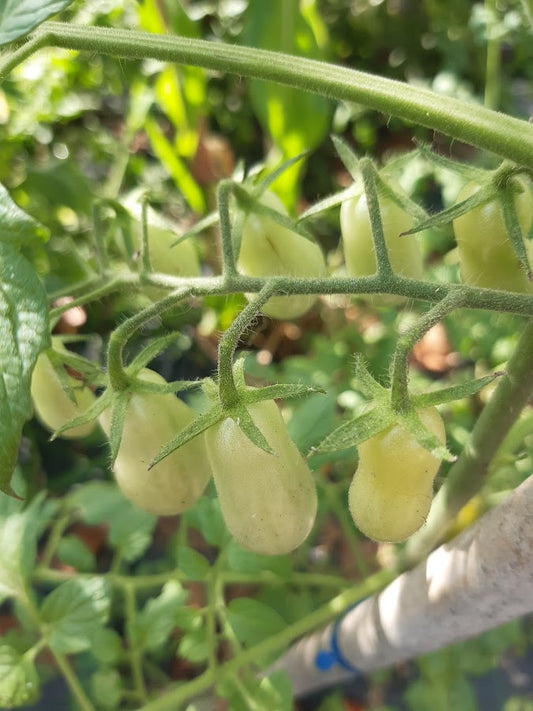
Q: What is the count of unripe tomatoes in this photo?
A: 8